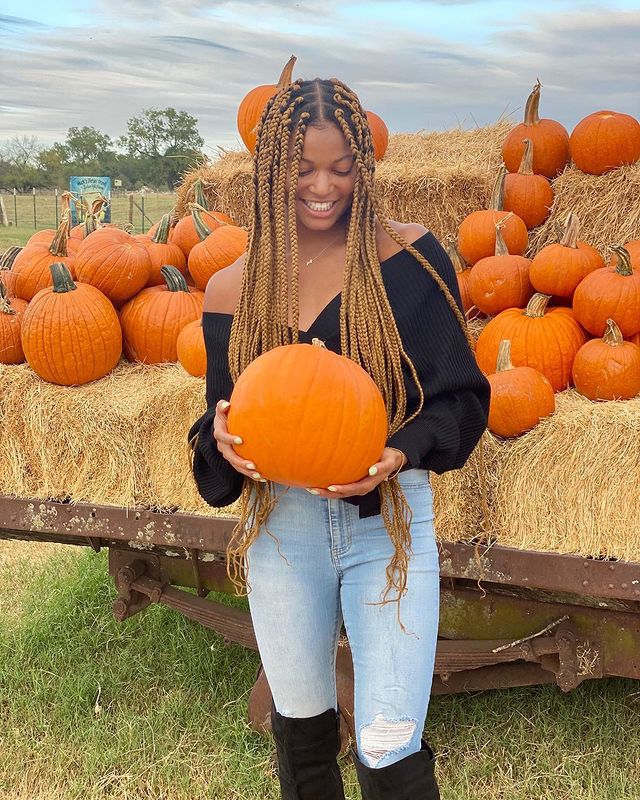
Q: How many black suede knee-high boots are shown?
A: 2